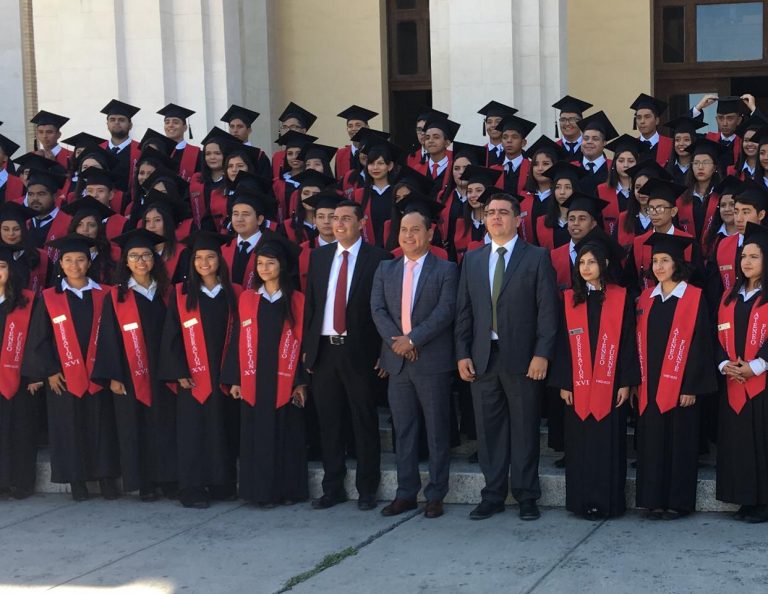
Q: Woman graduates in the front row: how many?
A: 8